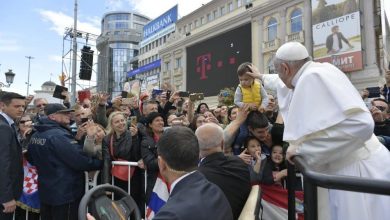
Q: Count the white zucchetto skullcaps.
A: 1